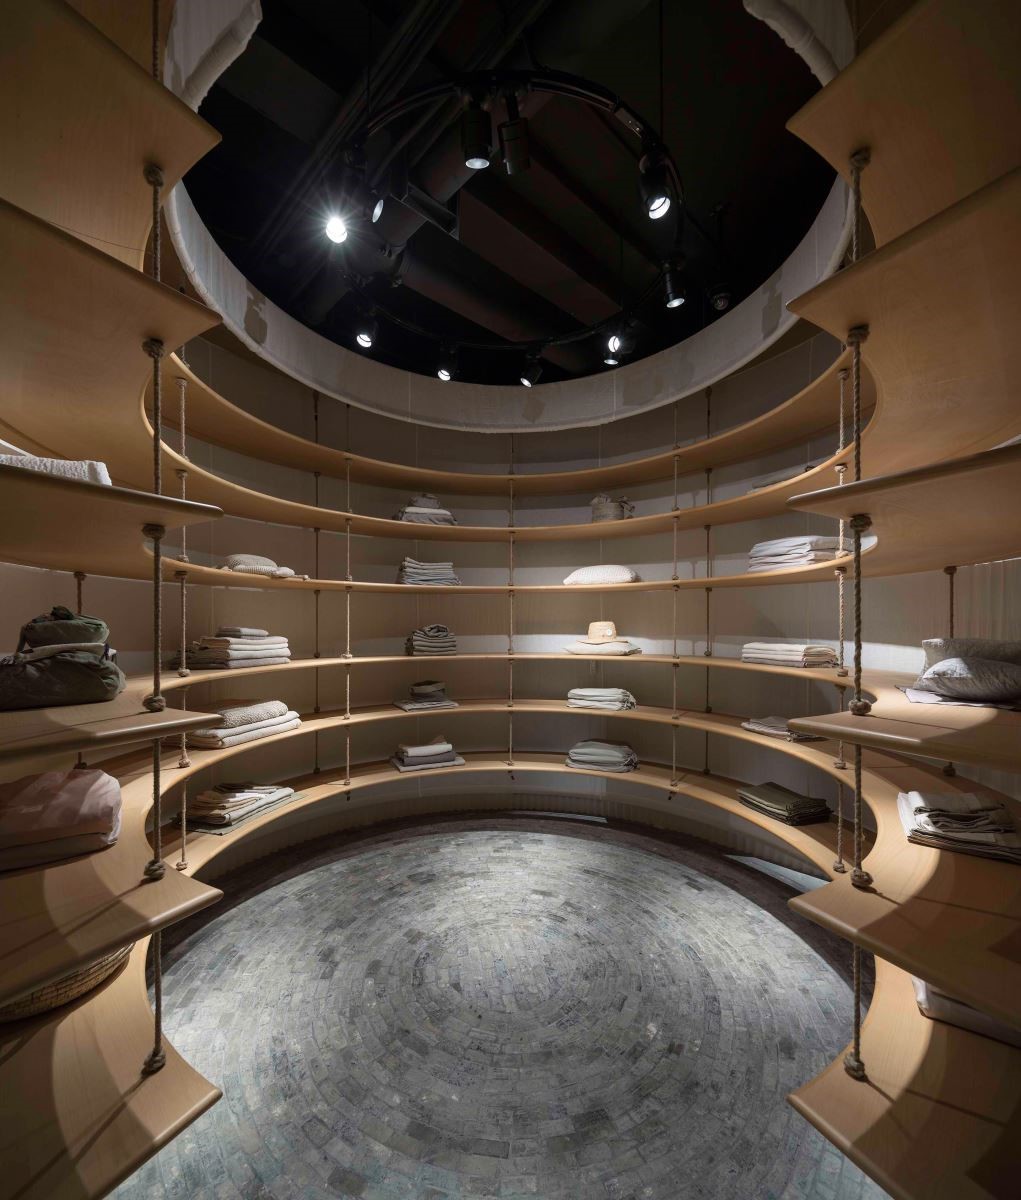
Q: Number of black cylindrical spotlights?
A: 11